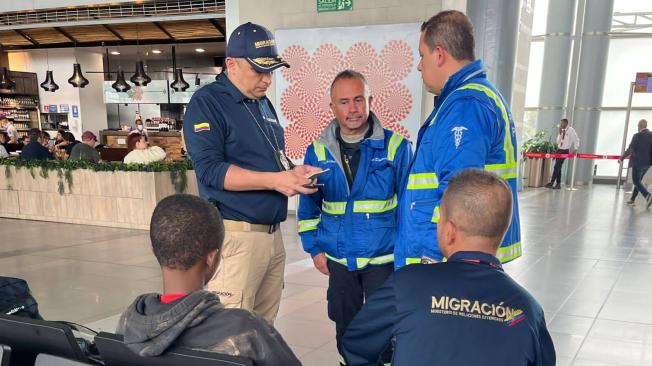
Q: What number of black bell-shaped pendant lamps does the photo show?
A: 6